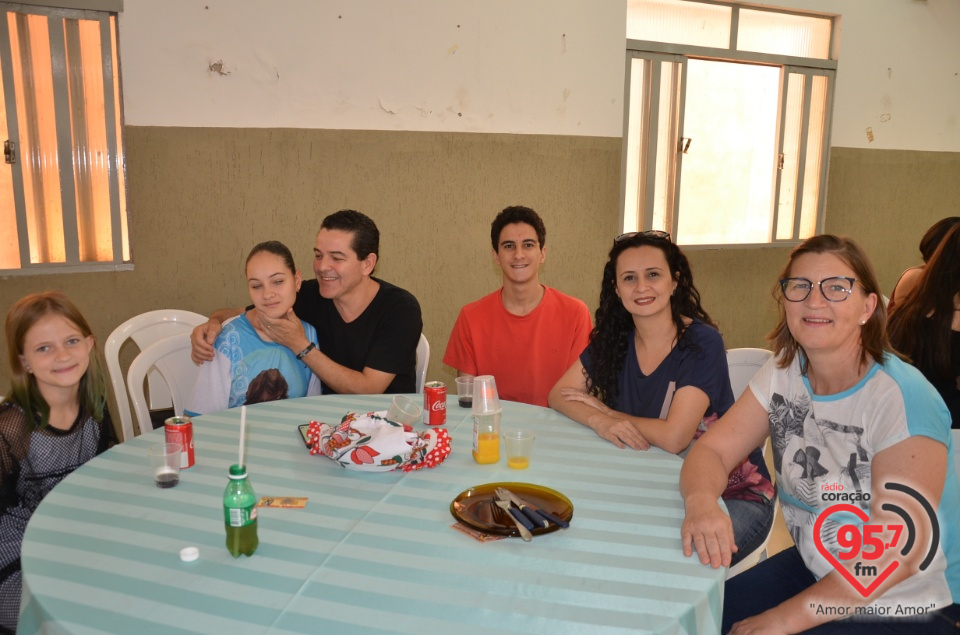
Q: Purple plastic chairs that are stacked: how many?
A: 0